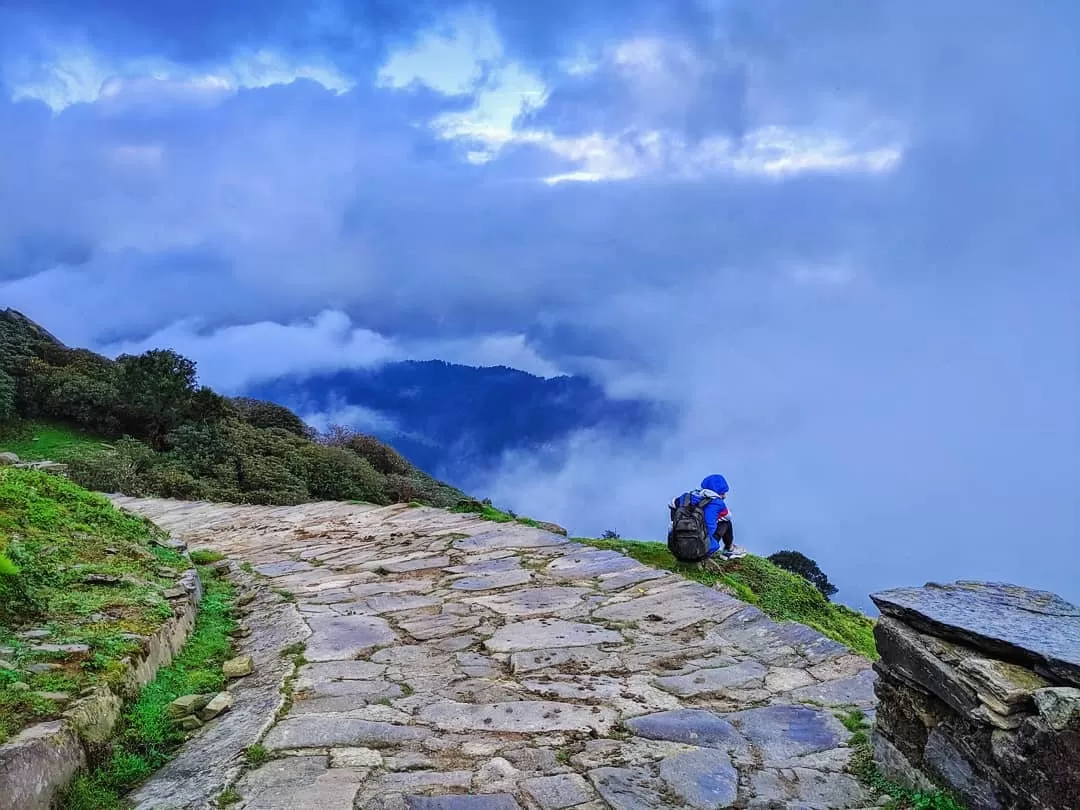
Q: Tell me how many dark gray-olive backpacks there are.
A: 1